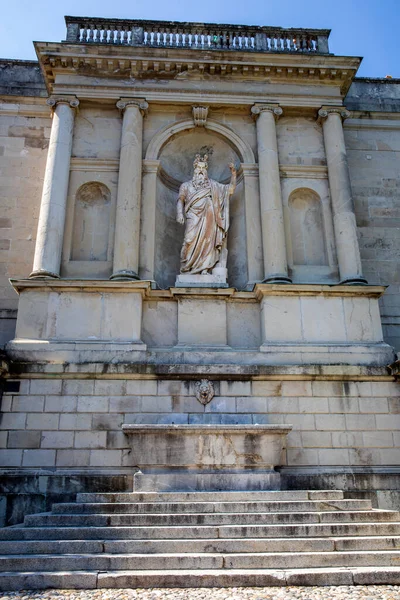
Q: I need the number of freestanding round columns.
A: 4